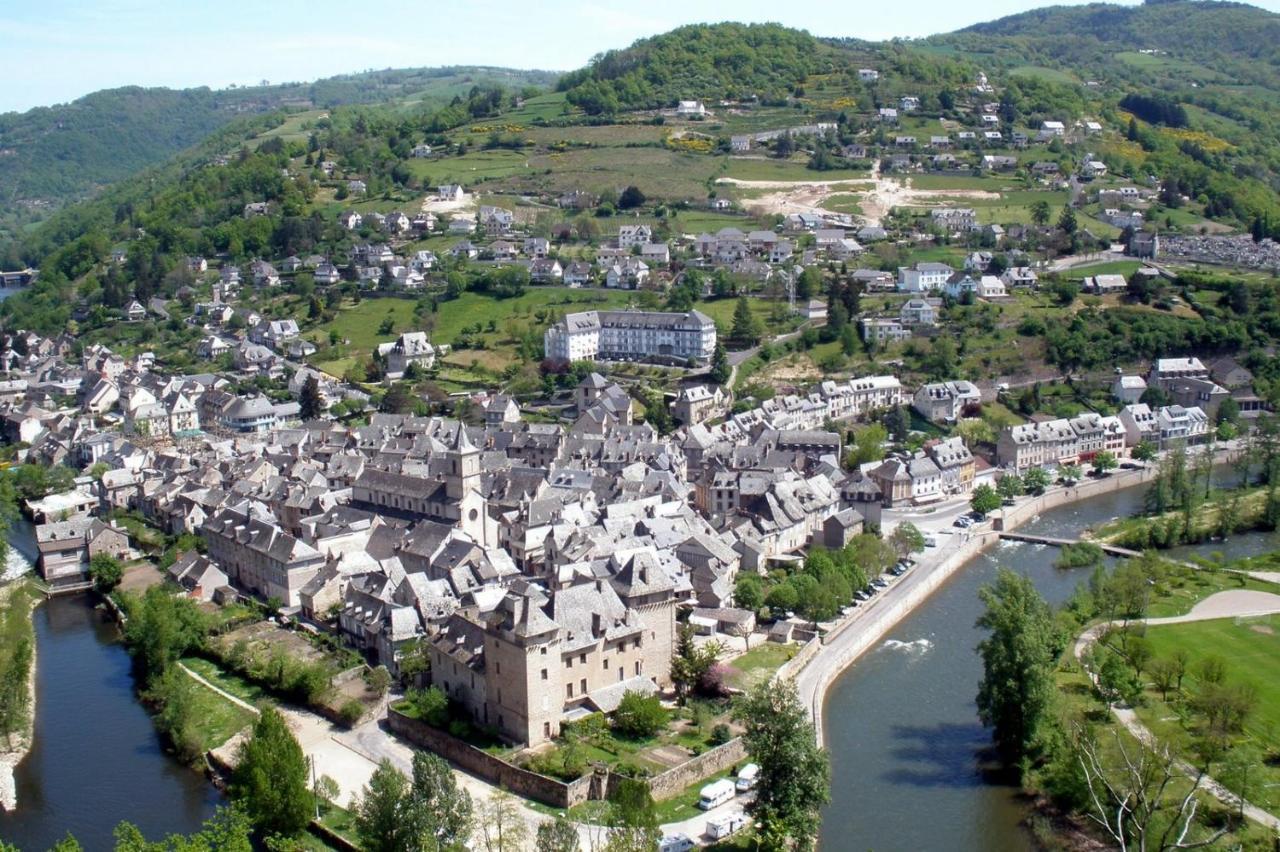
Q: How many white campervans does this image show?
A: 4